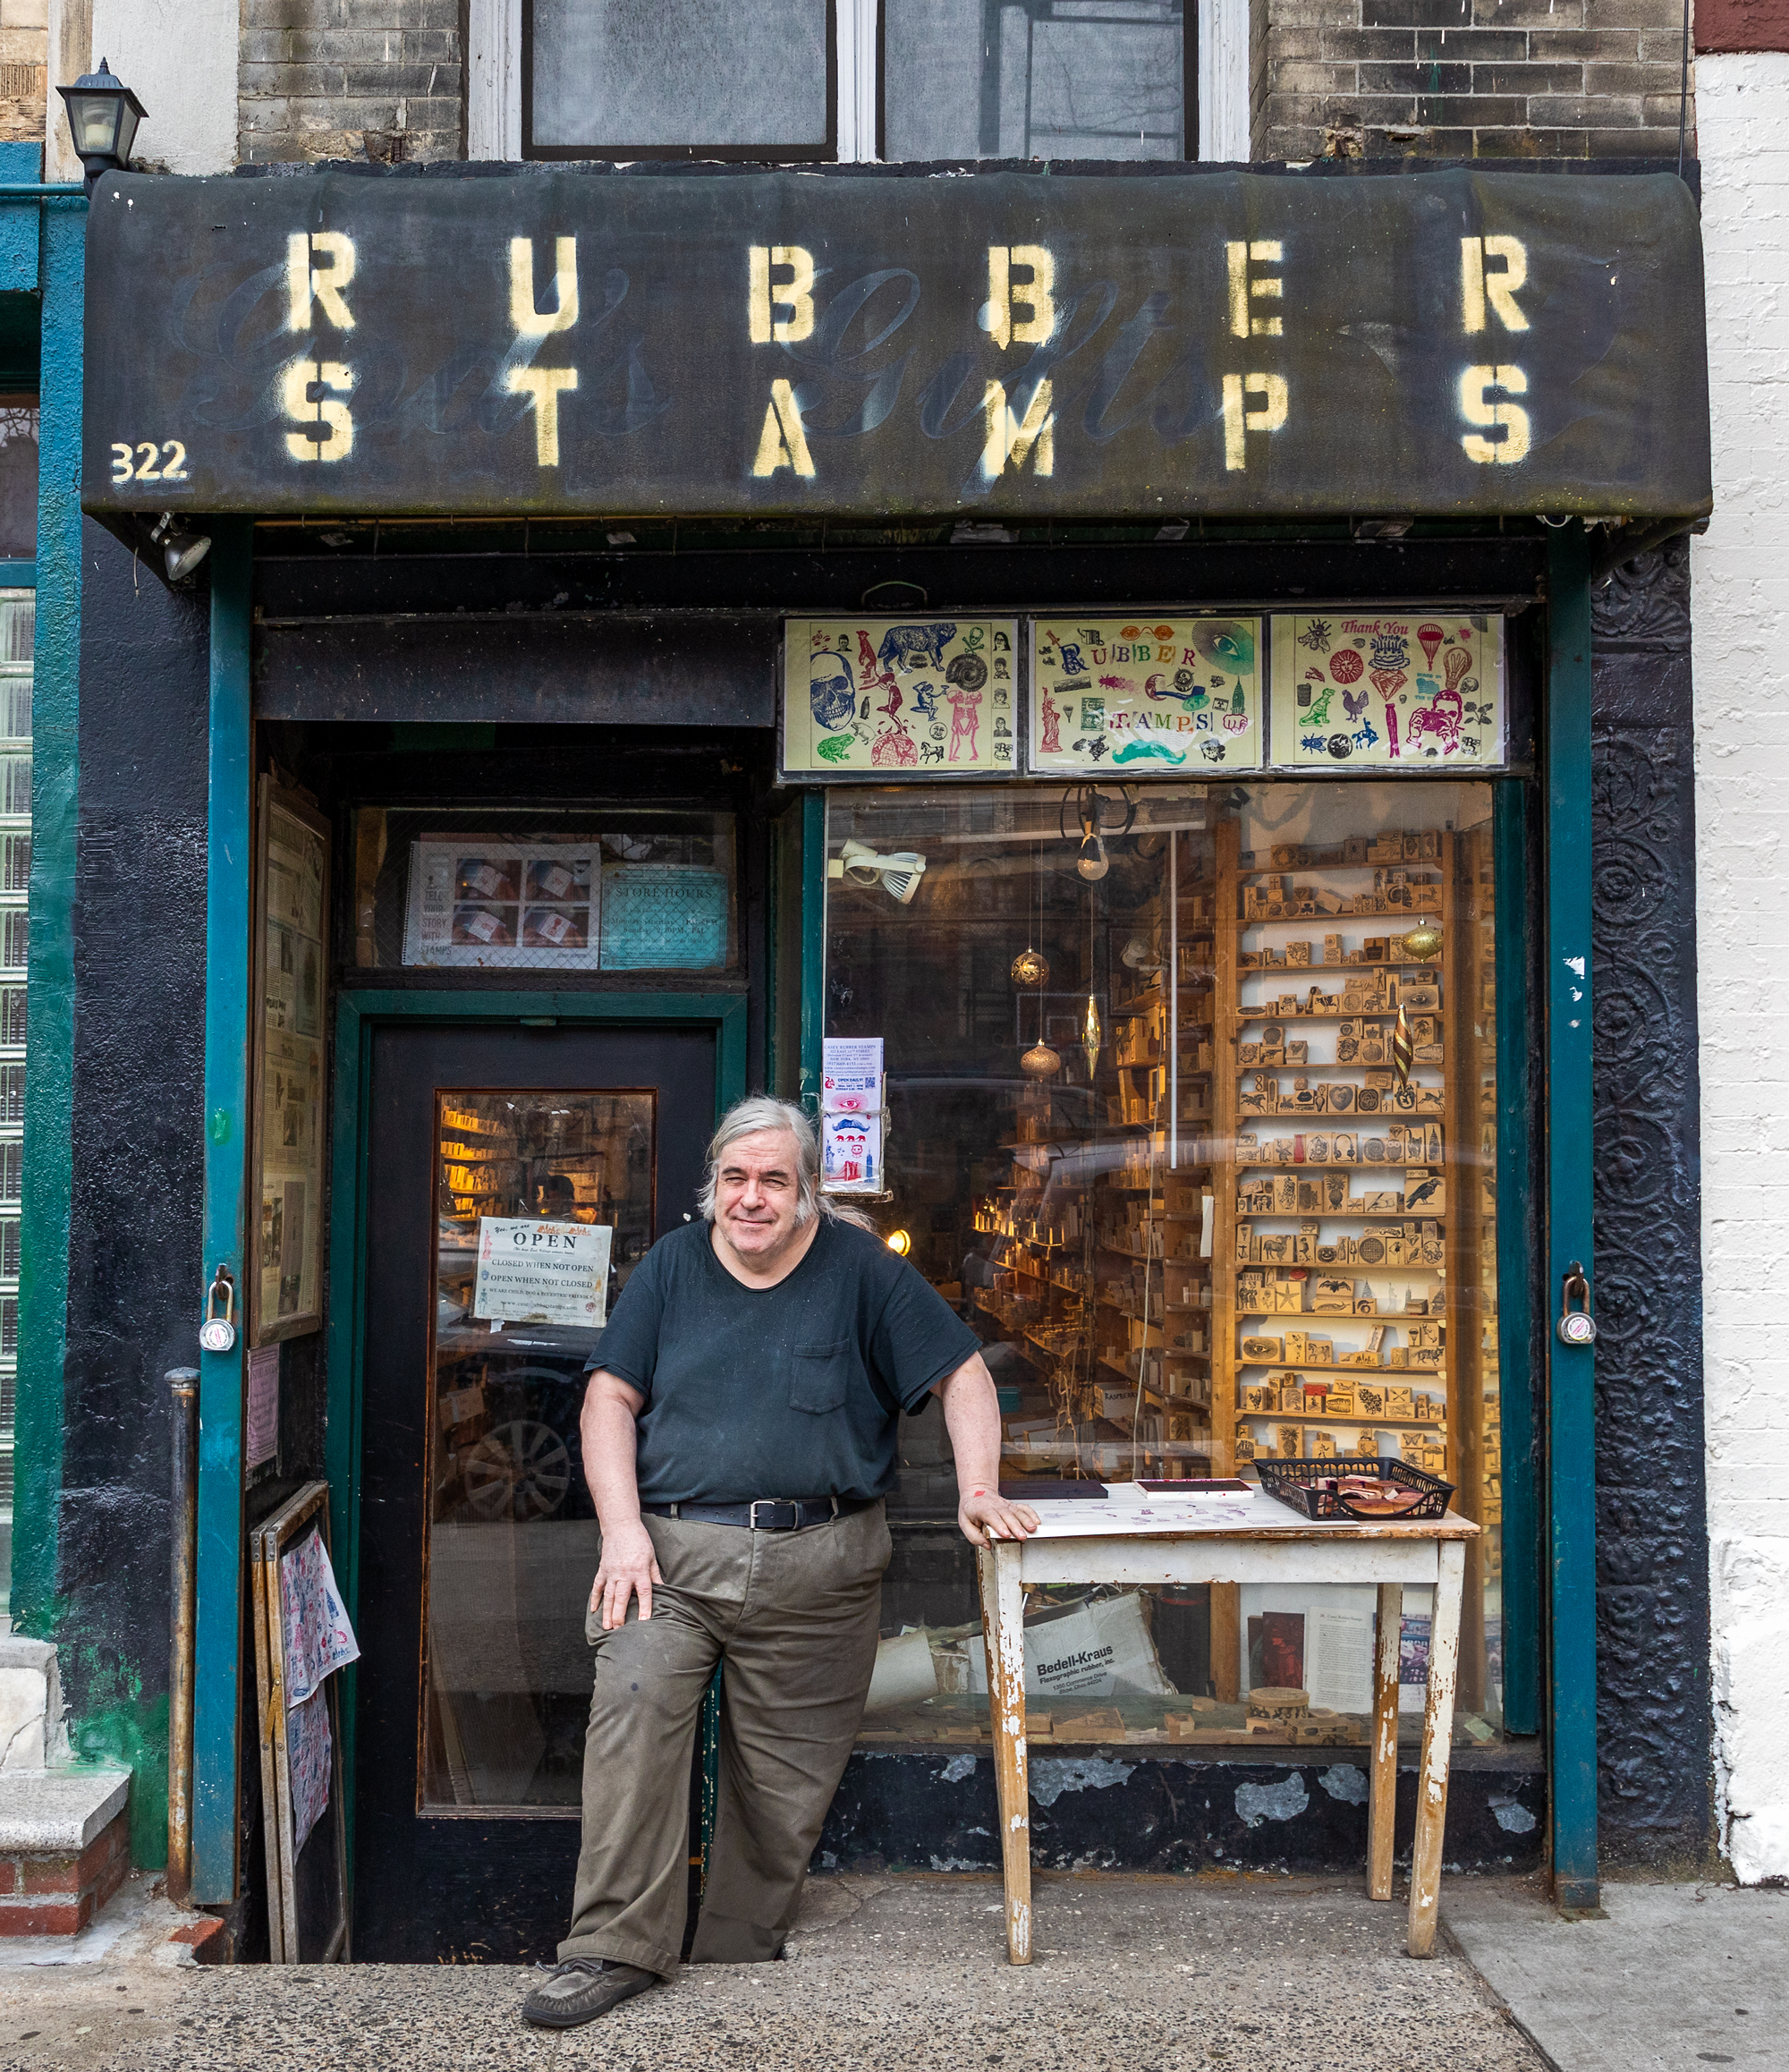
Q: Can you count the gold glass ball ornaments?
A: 3